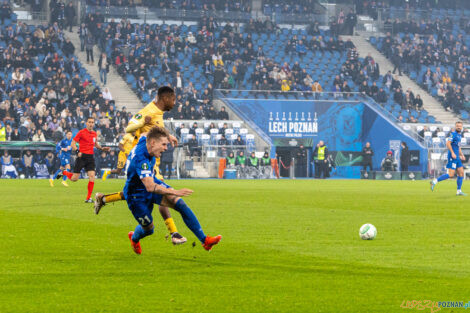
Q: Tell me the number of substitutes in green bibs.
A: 4